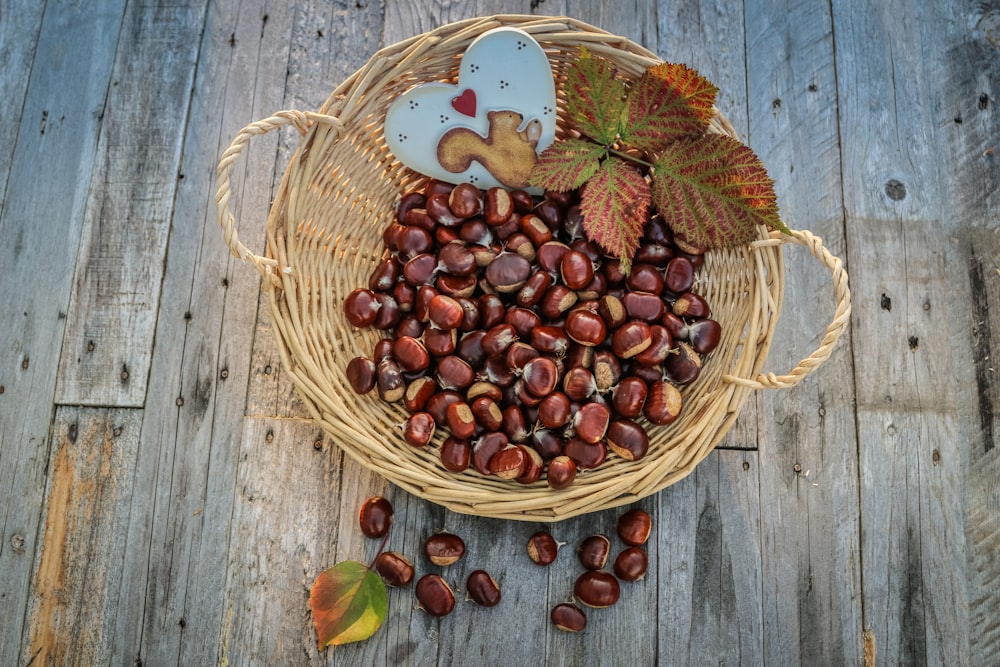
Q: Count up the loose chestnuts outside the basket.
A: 11